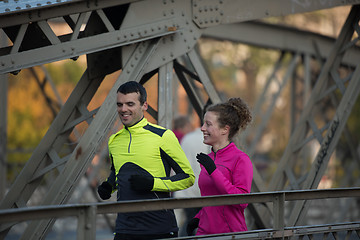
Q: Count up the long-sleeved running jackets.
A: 2